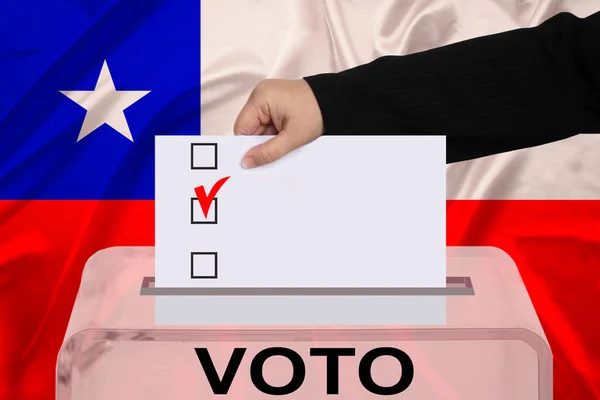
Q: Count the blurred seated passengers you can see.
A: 0